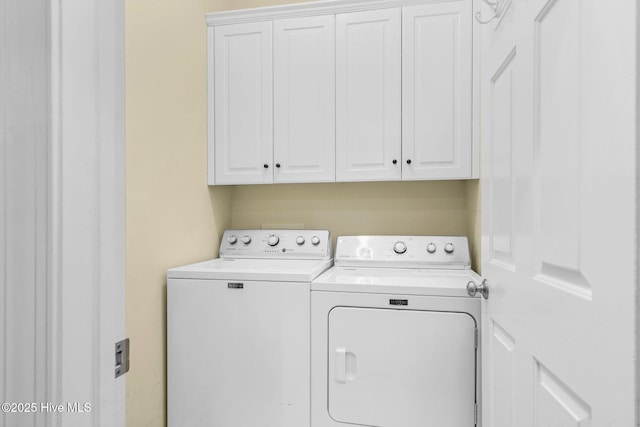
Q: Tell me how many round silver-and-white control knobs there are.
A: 8